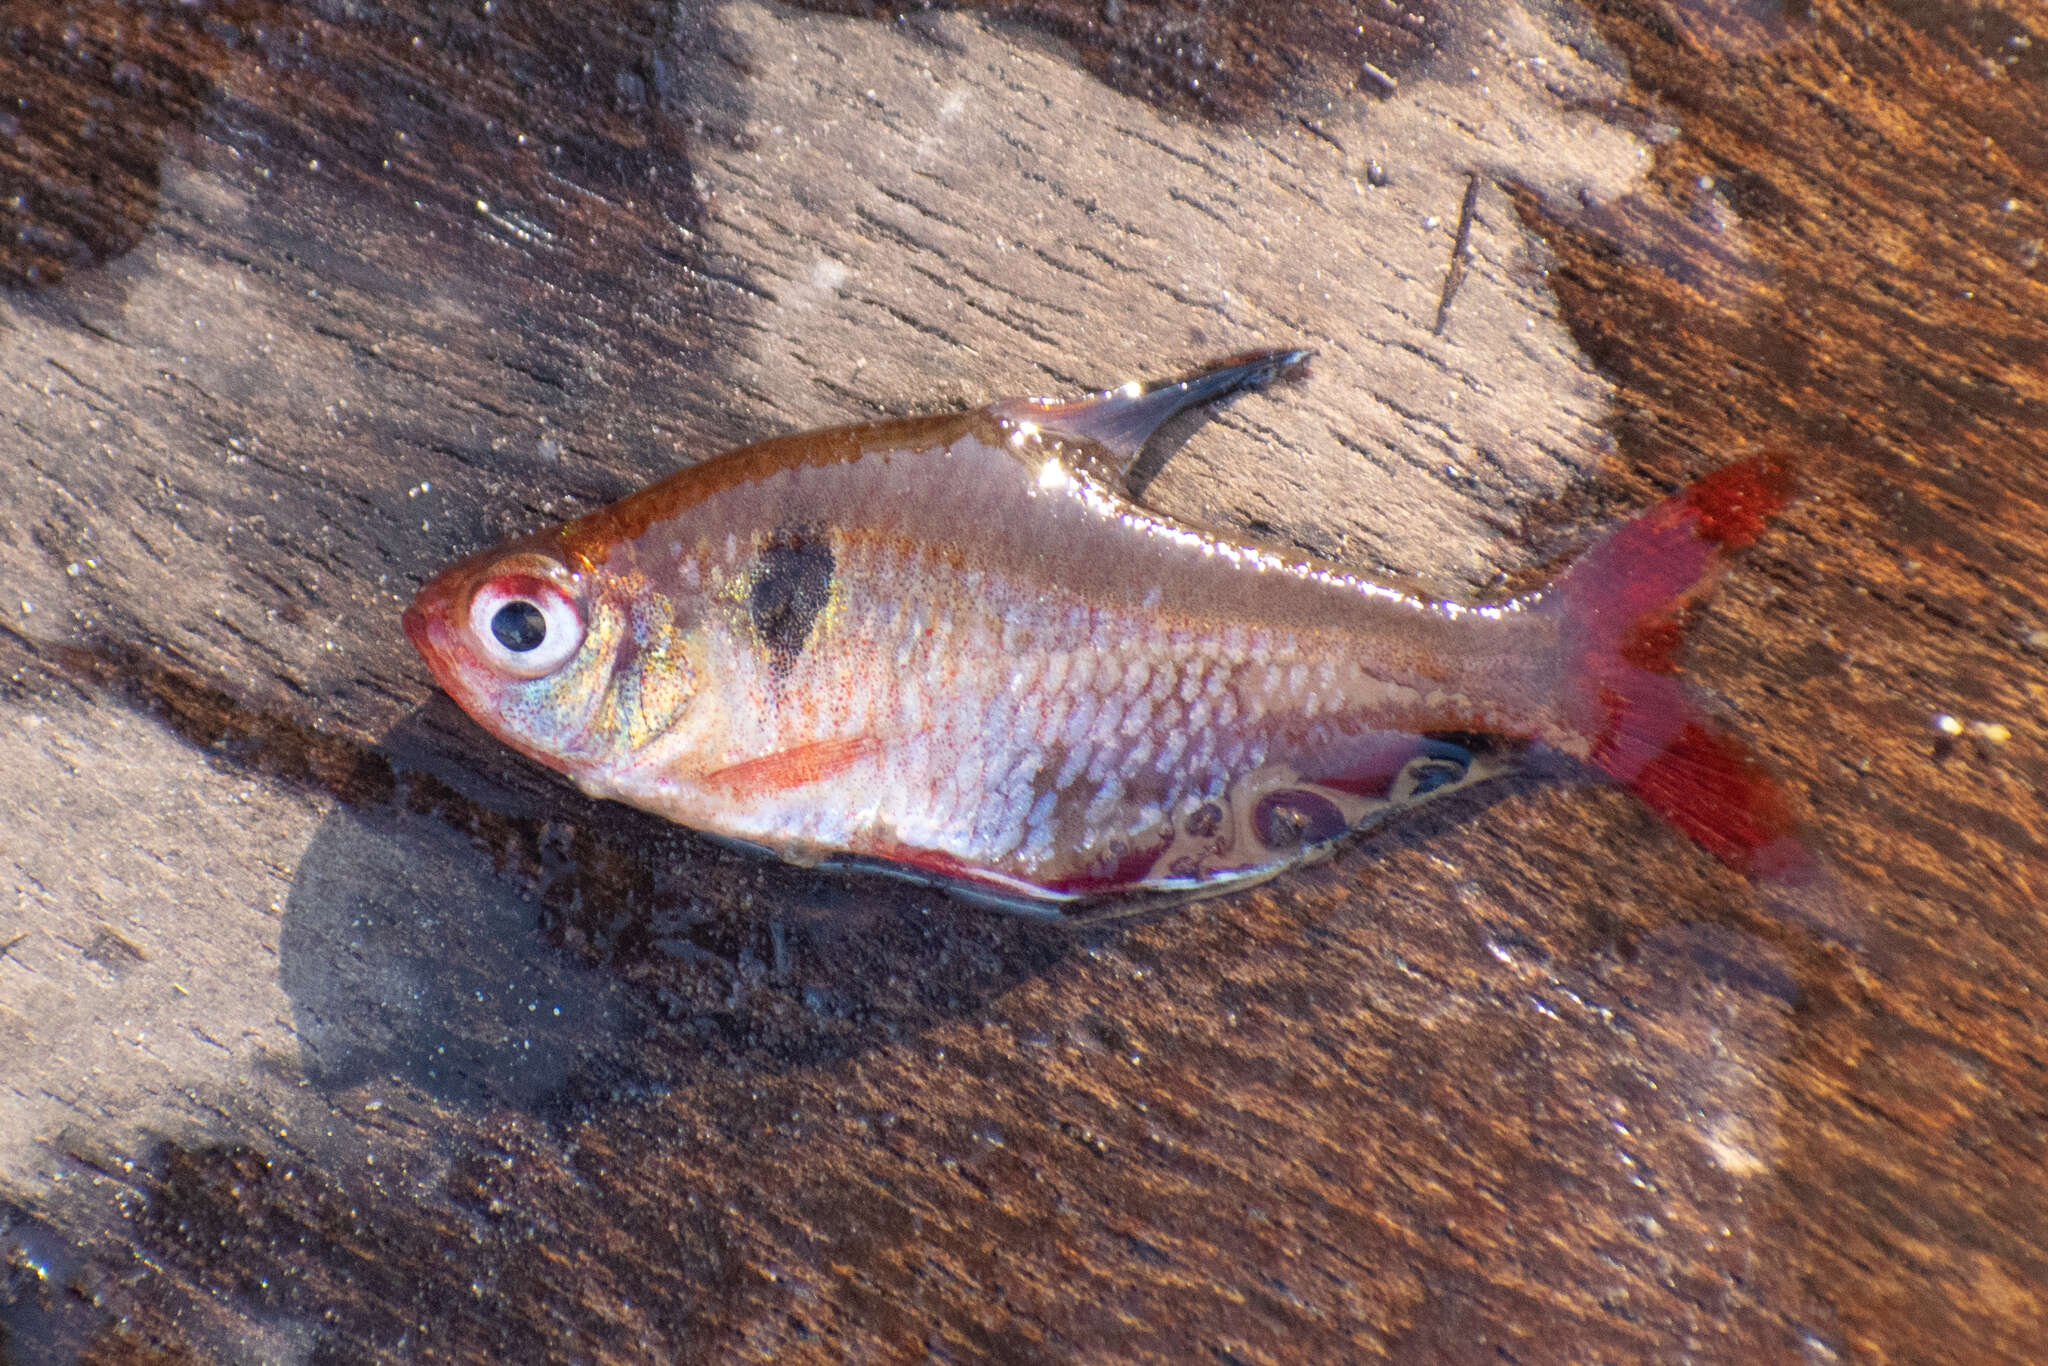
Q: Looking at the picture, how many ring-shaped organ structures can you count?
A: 1